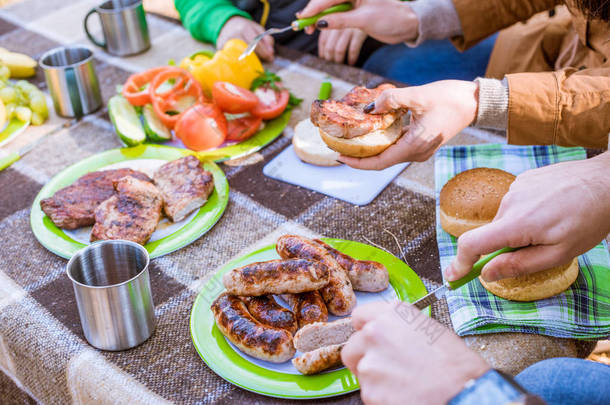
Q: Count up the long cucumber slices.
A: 2